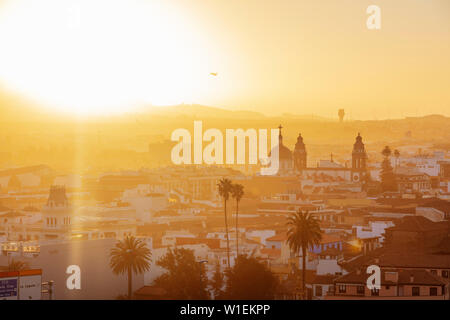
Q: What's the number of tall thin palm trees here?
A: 2